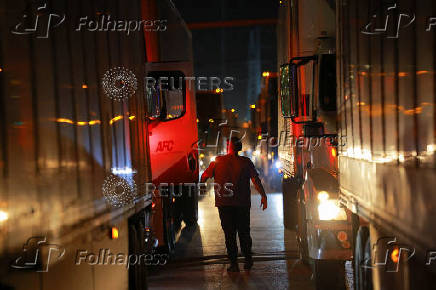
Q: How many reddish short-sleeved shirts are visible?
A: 1